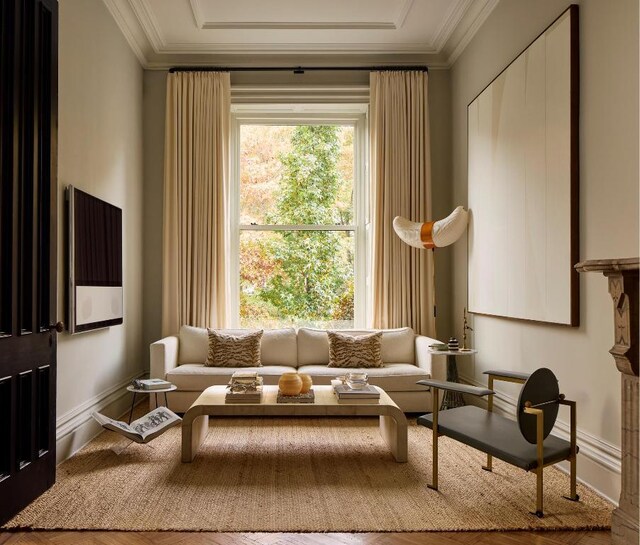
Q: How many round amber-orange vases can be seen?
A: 2